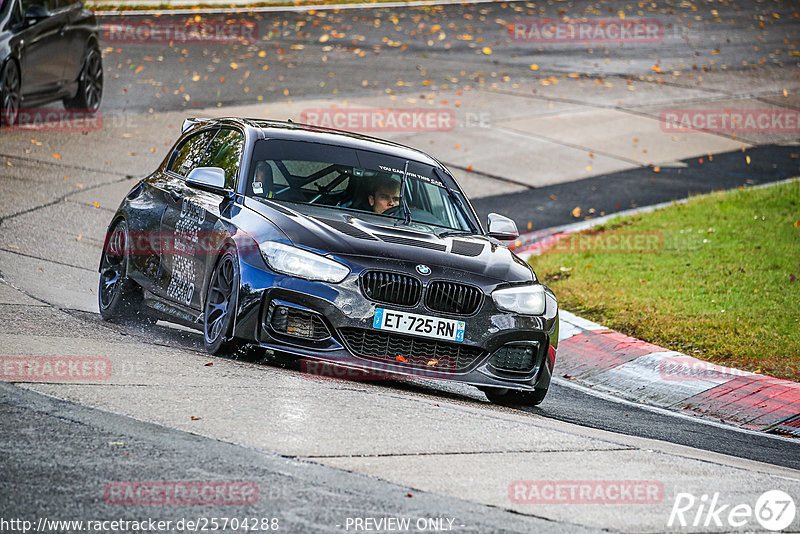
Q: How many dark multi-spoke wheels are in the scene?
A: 4